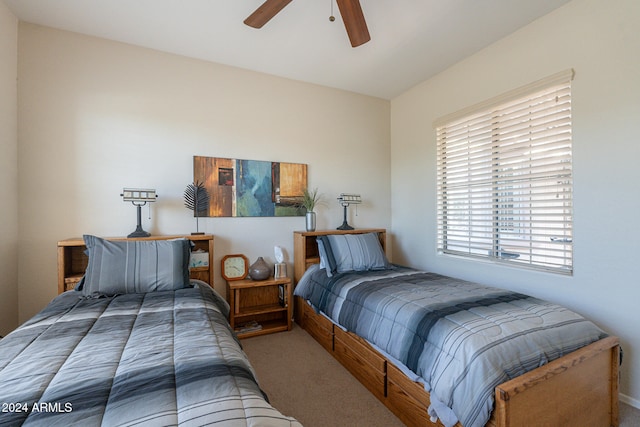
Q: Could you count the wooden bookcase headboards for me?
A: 2